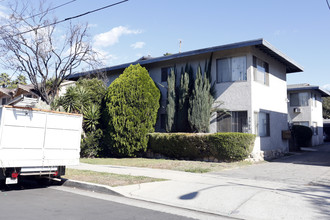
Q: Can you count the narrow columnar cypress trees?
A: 3